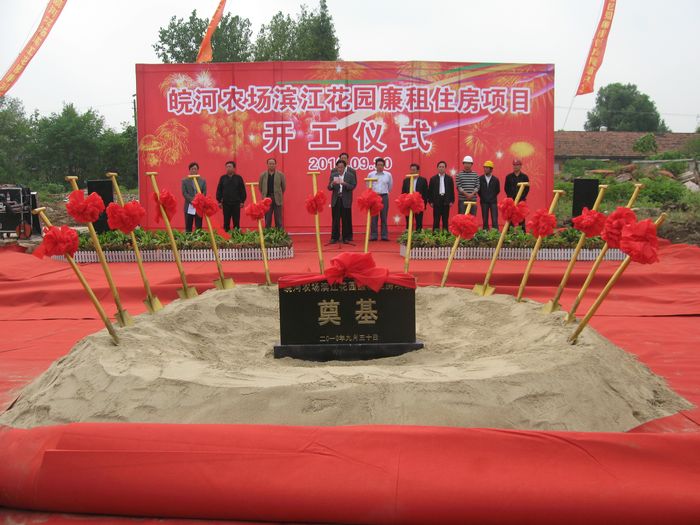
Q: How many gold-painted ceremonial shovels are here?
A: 15